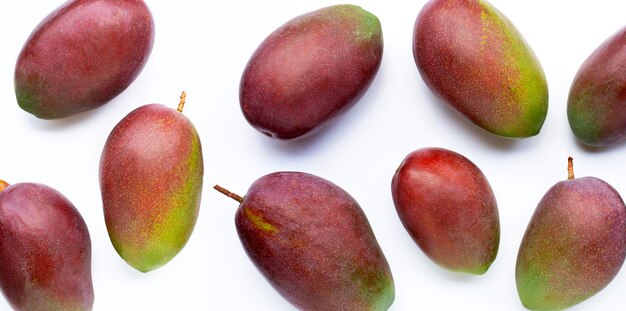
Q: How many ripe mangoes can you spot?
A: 9